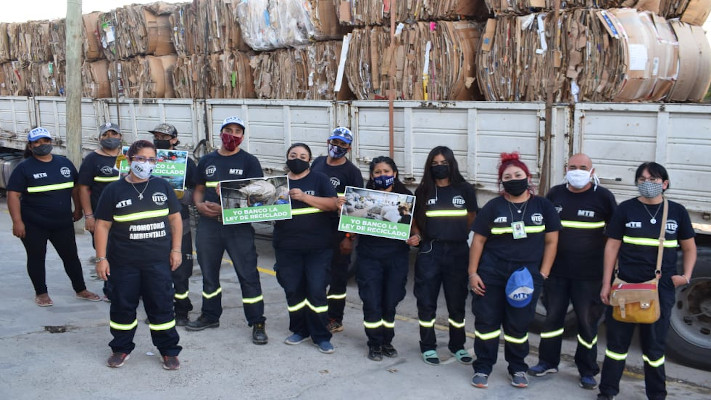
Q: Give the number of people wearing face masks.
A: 12